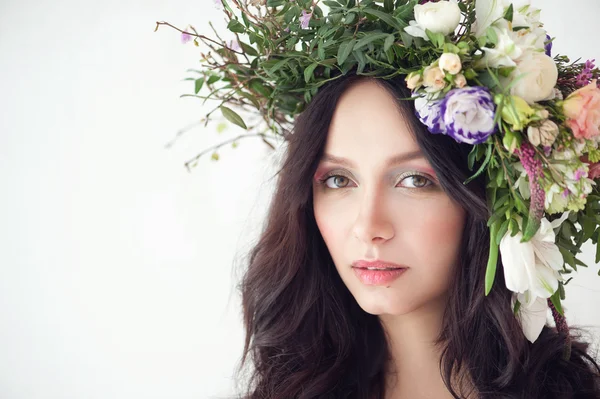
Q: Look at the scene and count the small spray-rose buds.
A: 4